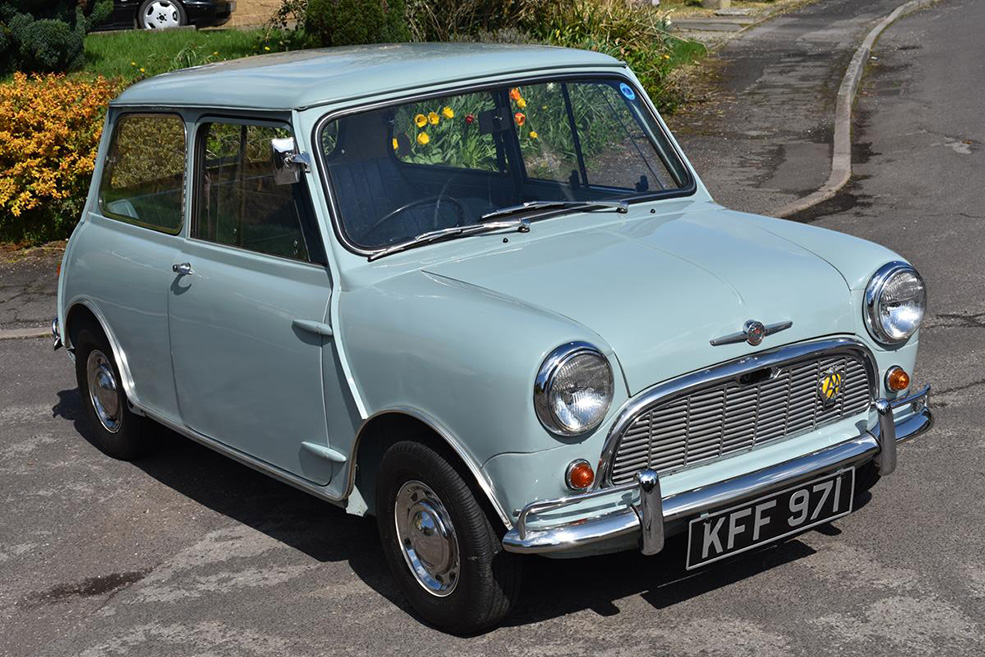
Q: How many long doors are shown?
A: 1